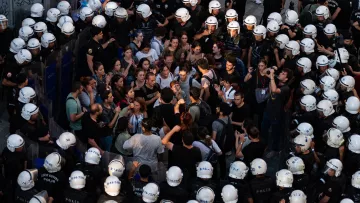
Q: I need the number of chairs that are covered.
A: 0